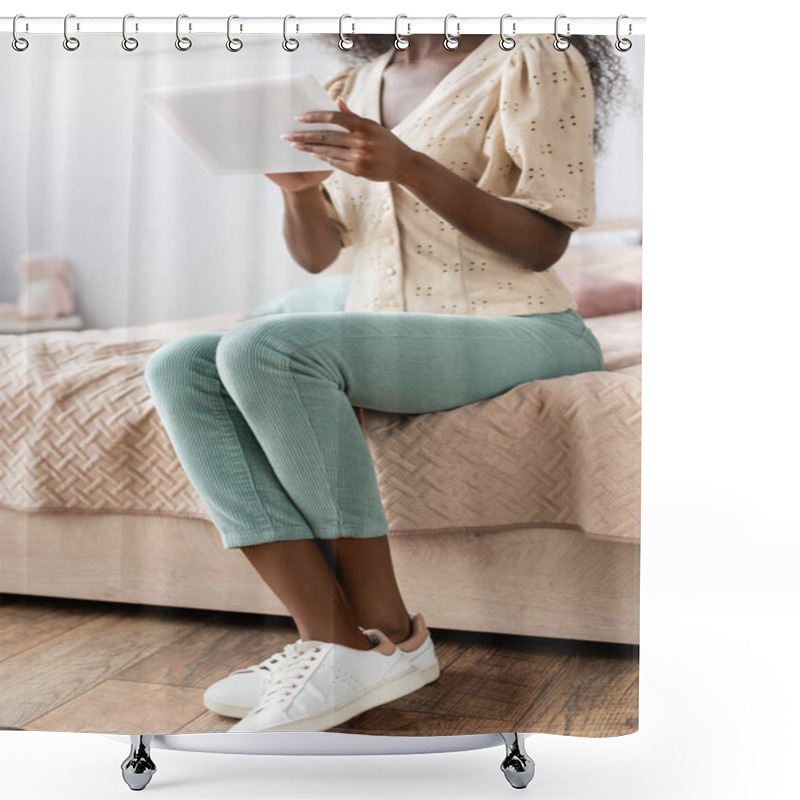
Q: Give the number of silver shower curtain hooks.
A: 12